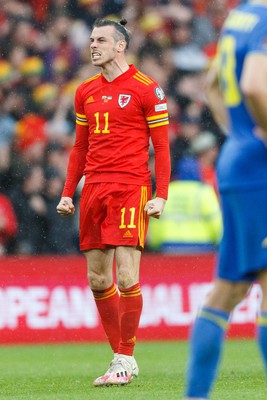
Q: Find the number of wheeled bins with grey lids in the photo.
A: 0